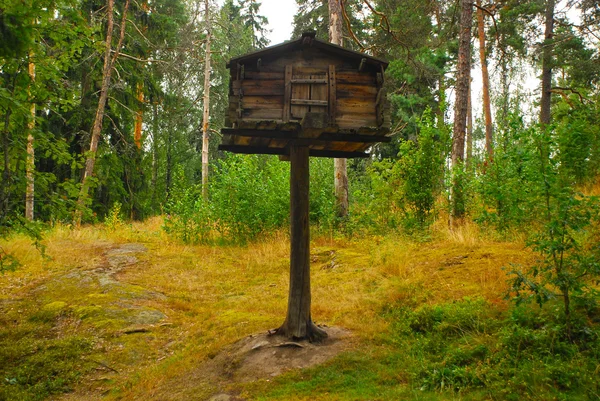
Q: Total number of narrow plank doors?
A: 1